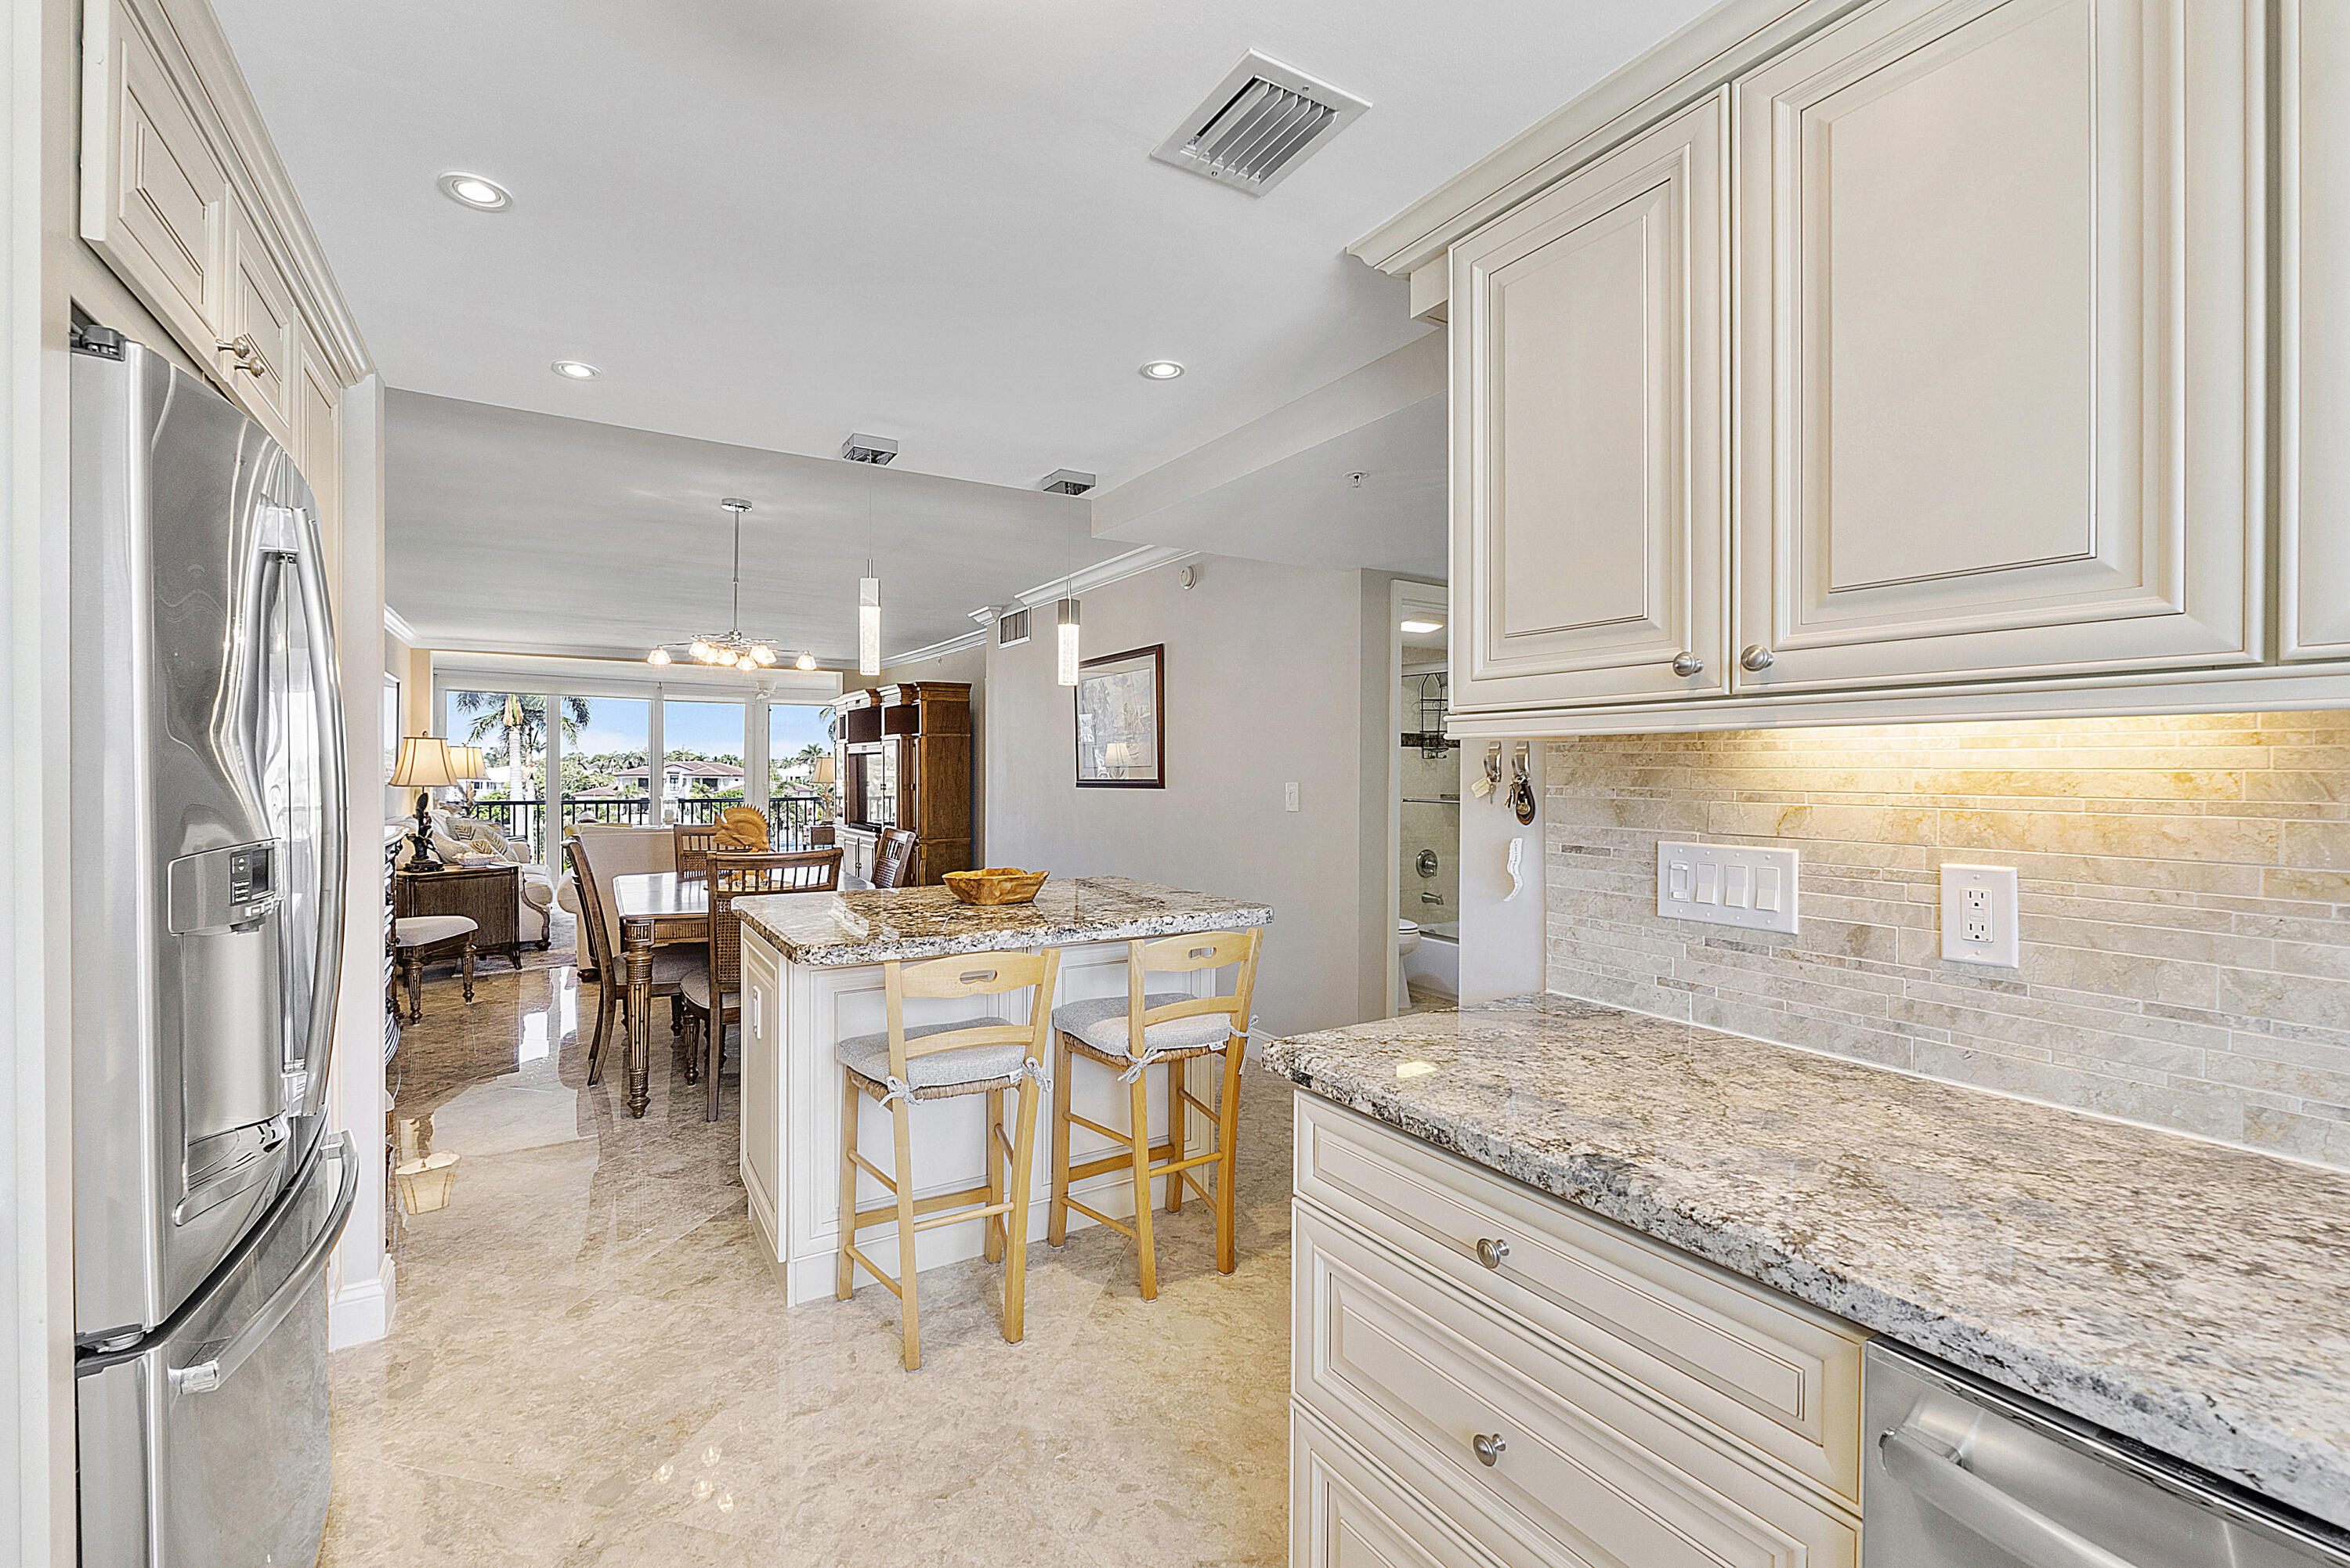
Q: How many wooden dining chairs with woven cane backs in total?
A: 4